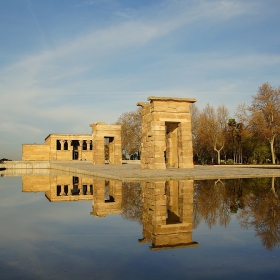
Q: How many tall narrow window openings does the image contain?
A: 4